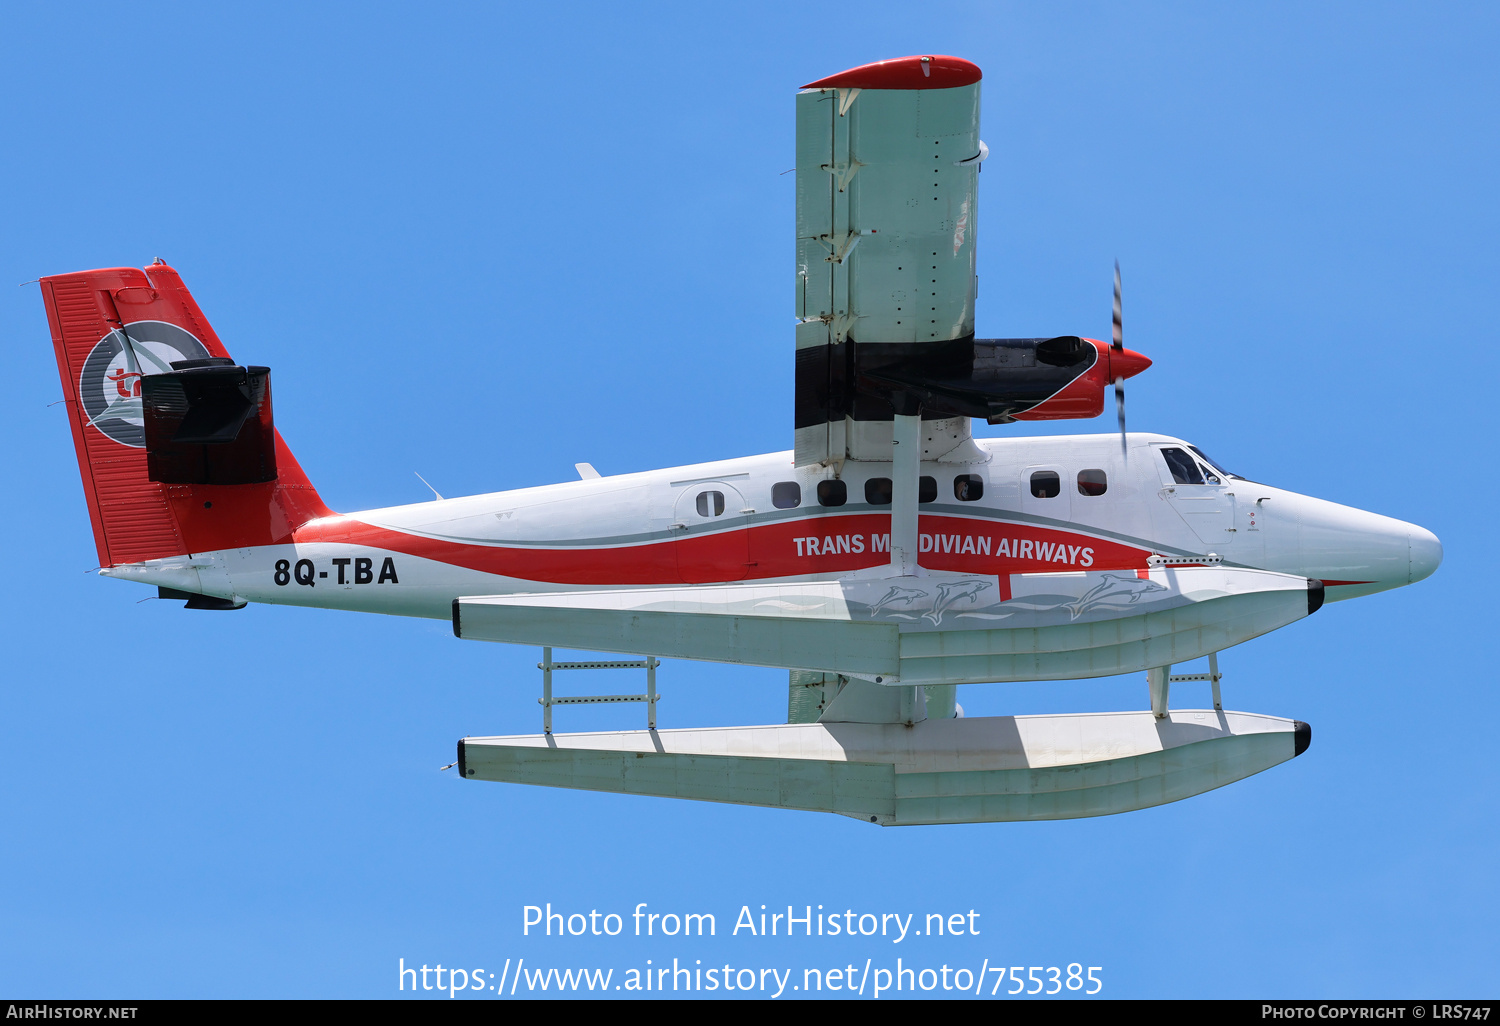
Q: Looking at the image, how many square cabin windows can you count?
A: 8